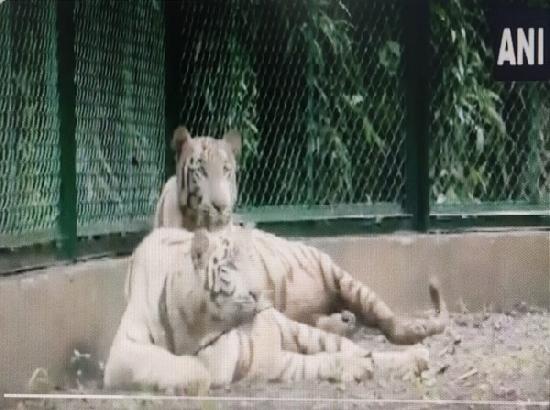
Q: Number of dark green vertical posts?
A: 3